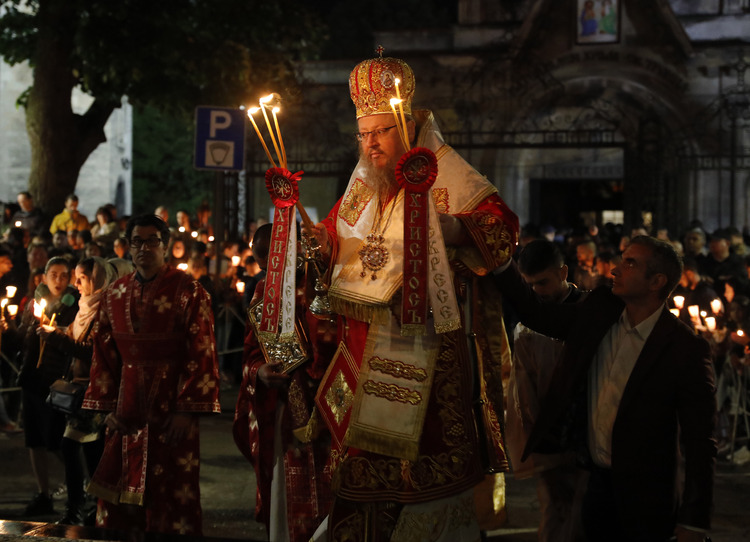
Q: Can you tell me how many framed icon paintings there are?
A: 1